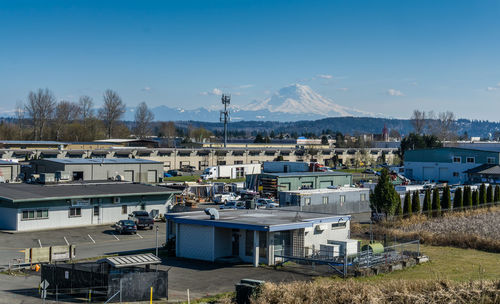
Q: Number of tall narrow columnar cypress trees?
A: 12